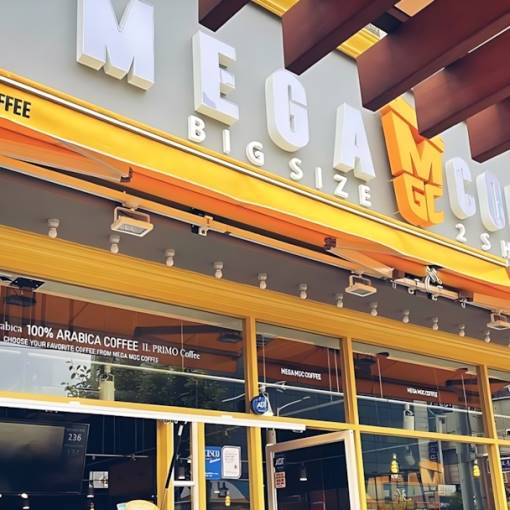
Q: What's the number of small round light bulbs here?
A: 12